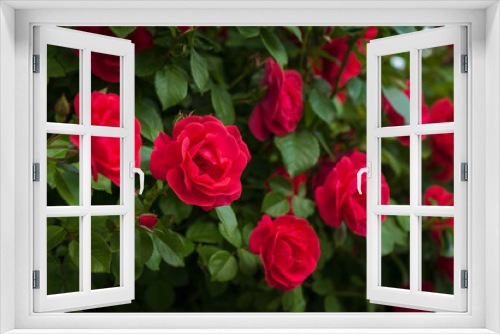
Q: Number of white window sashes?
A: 2